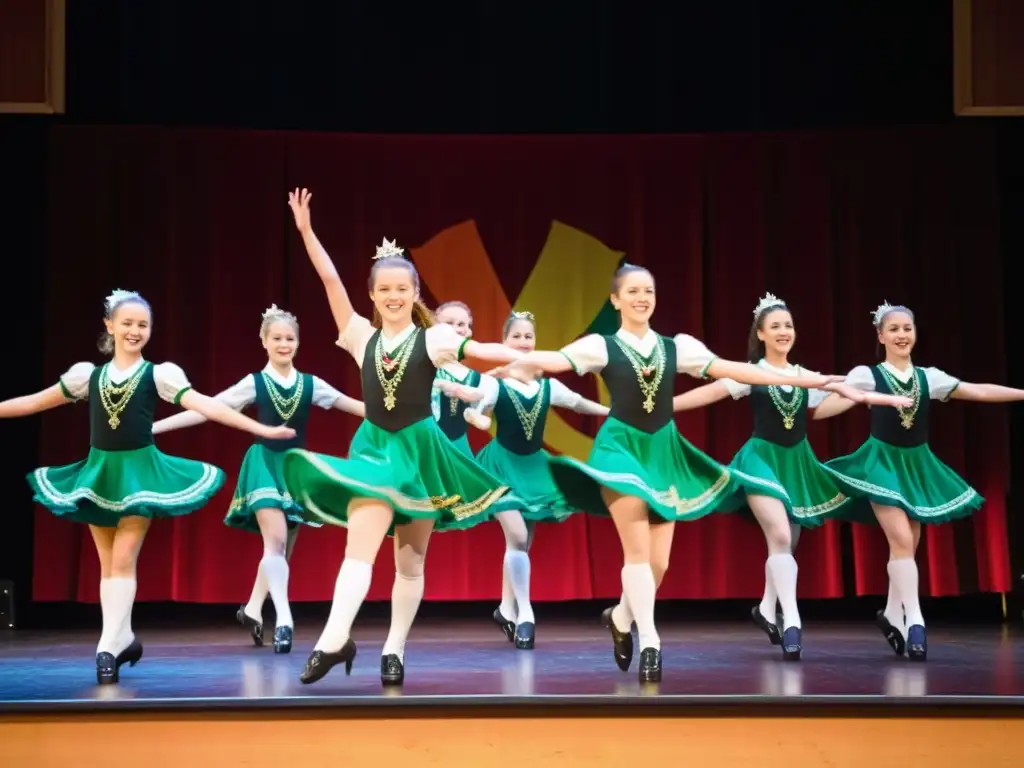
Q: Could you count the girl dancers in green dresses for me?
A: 8